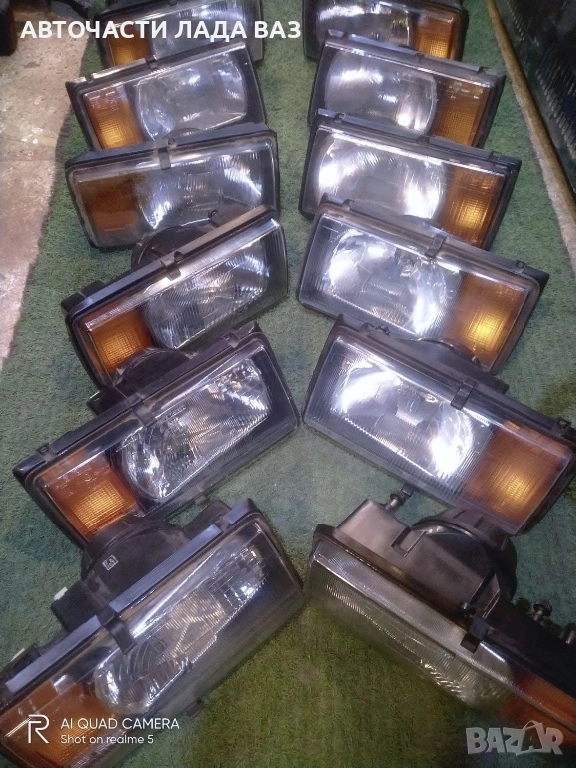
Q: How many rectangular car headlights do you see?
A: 12